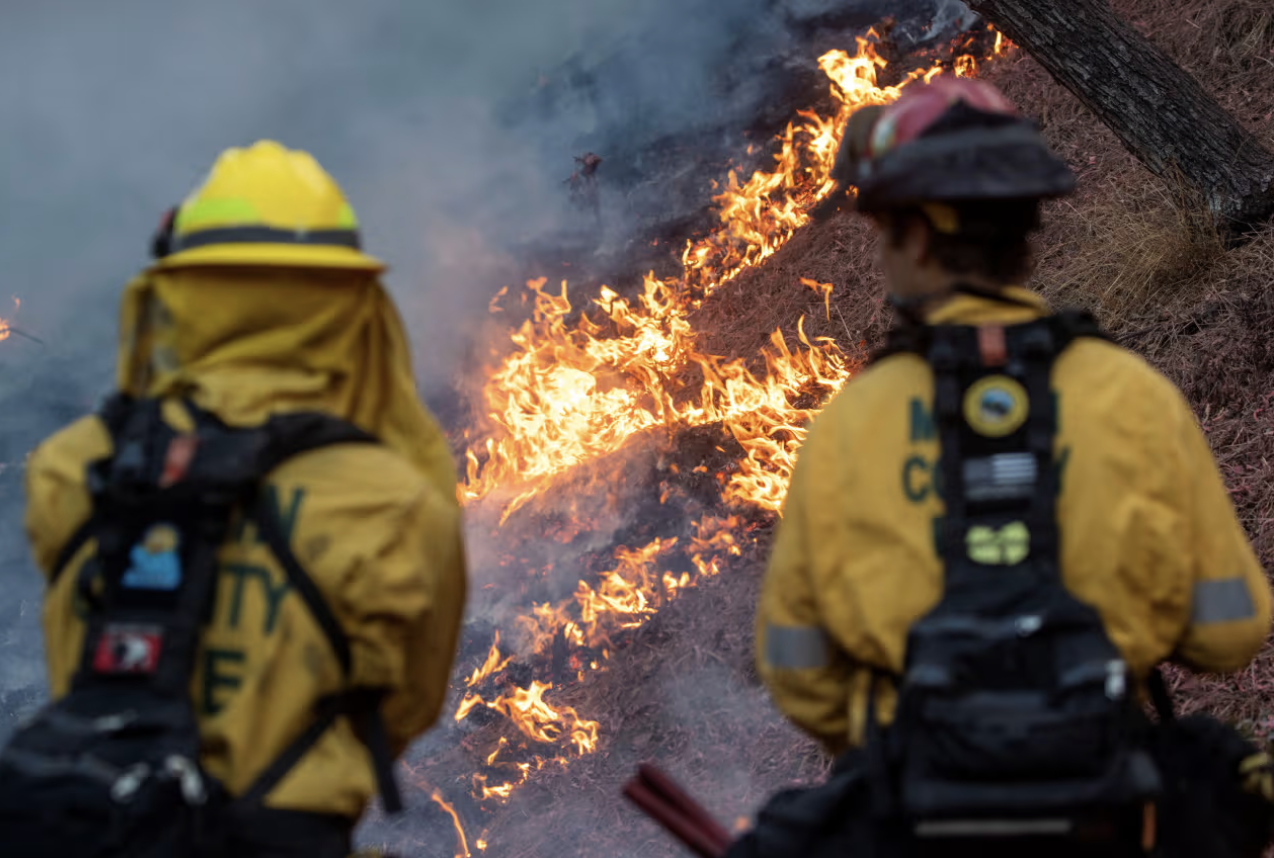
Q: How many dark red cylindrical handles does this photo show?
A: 2